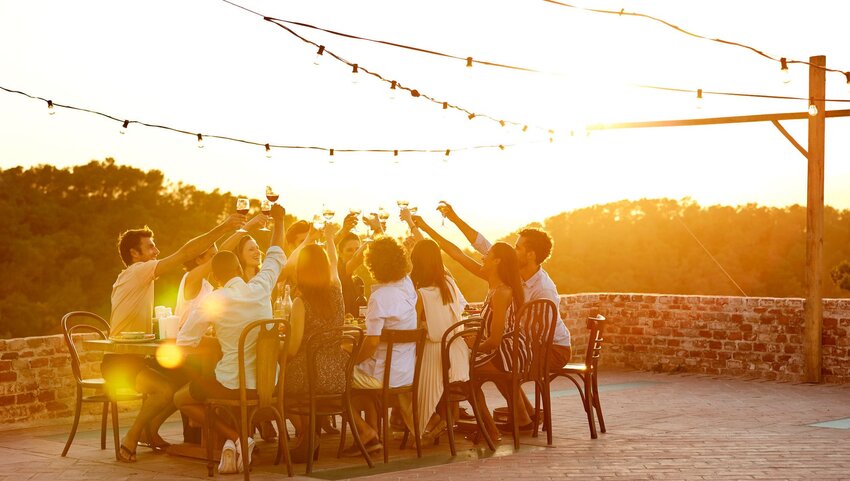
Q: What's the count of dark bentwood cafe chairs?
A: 7